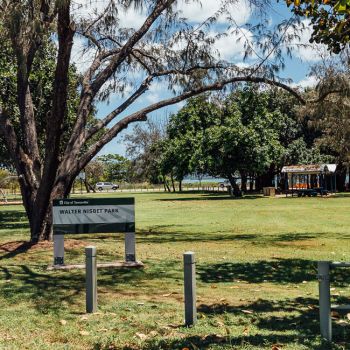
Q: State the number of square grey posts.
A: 3